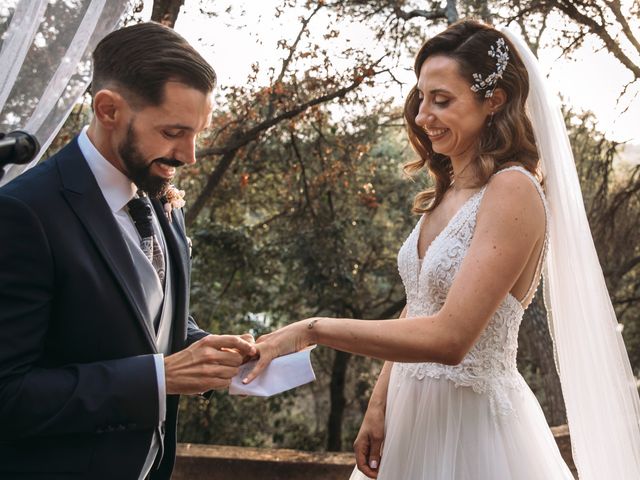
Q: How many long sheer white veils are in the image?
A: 1